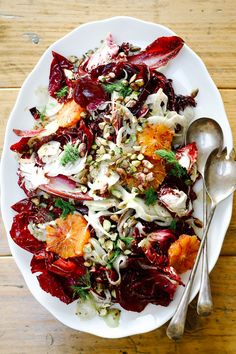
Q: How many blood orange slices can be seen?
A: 5